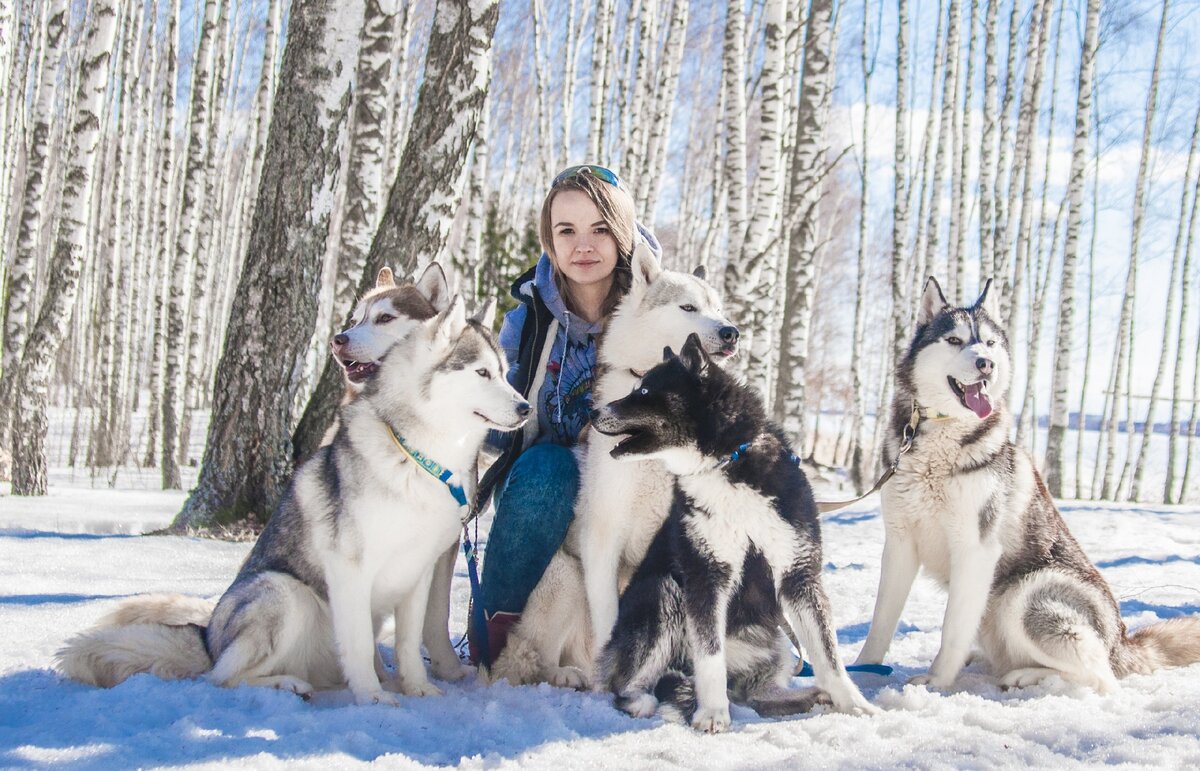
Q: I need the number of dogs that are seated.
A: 5